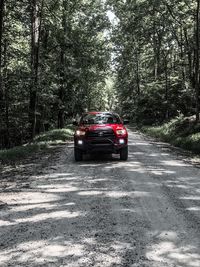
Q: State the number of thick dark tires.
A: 2